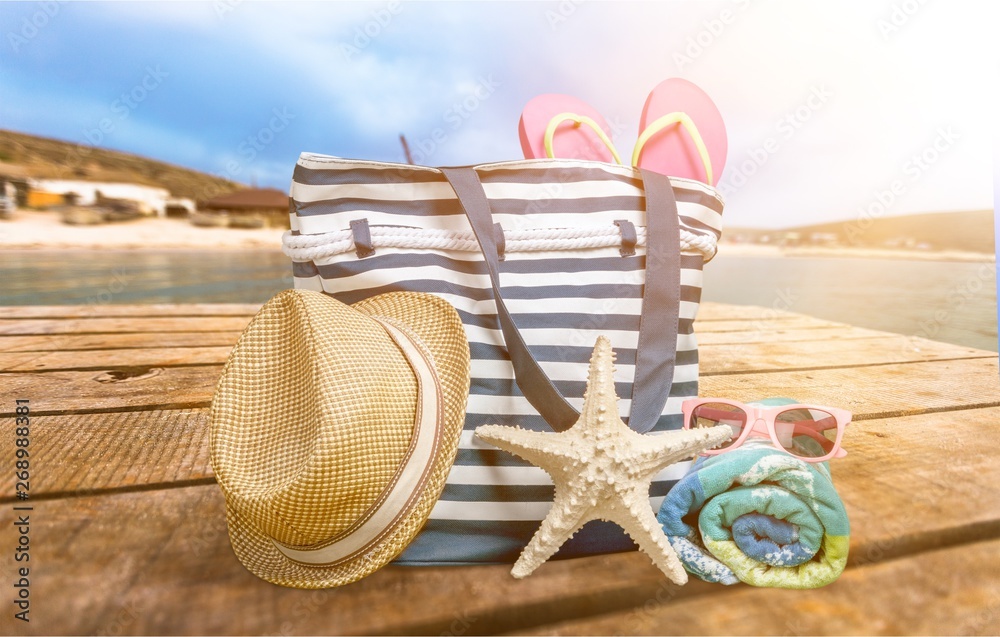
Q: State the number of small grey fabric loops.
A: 3